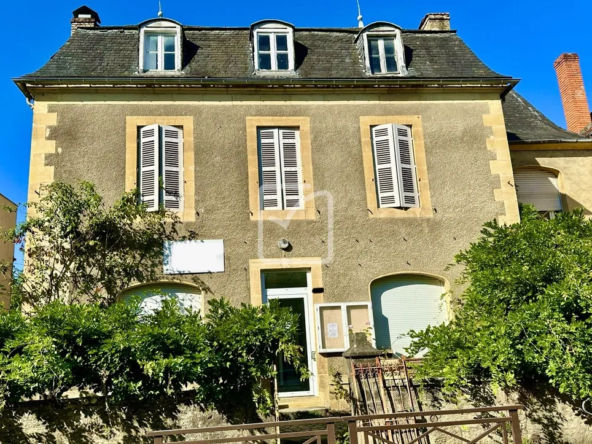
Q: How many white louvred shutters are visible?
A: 6